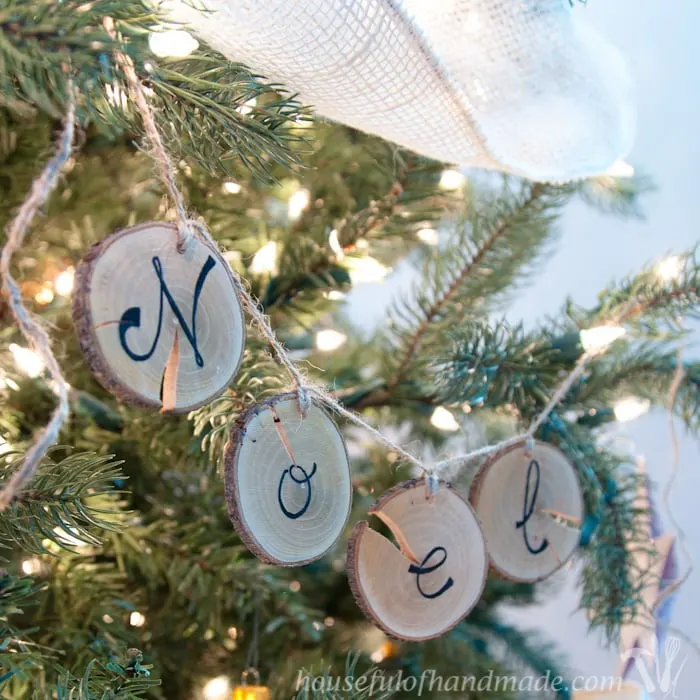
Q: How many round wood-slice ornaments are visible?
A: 4